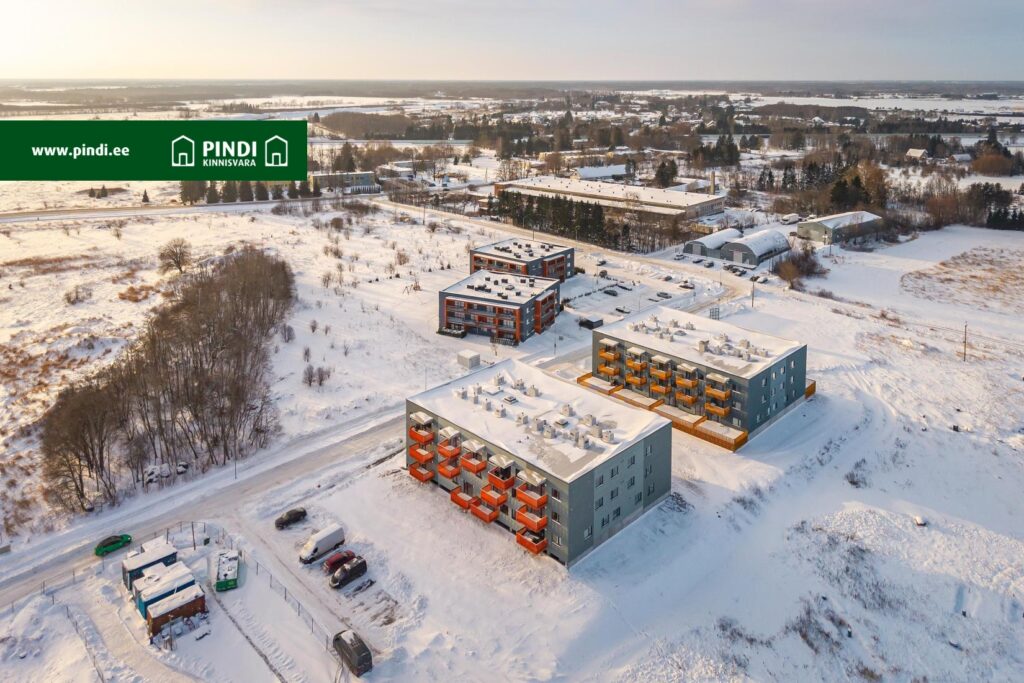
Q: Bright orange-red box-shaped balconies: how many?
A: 13